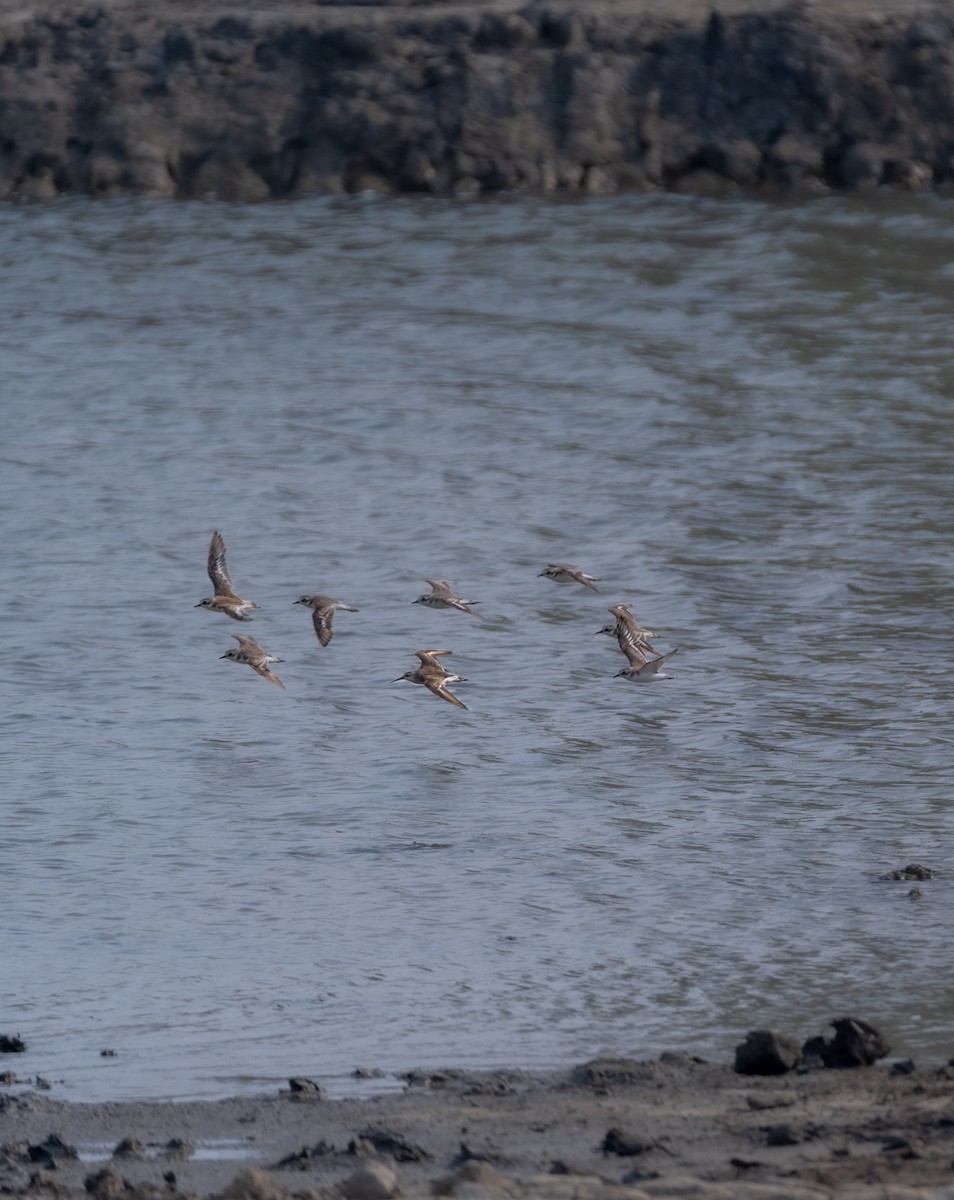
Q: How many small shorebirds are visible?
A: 8